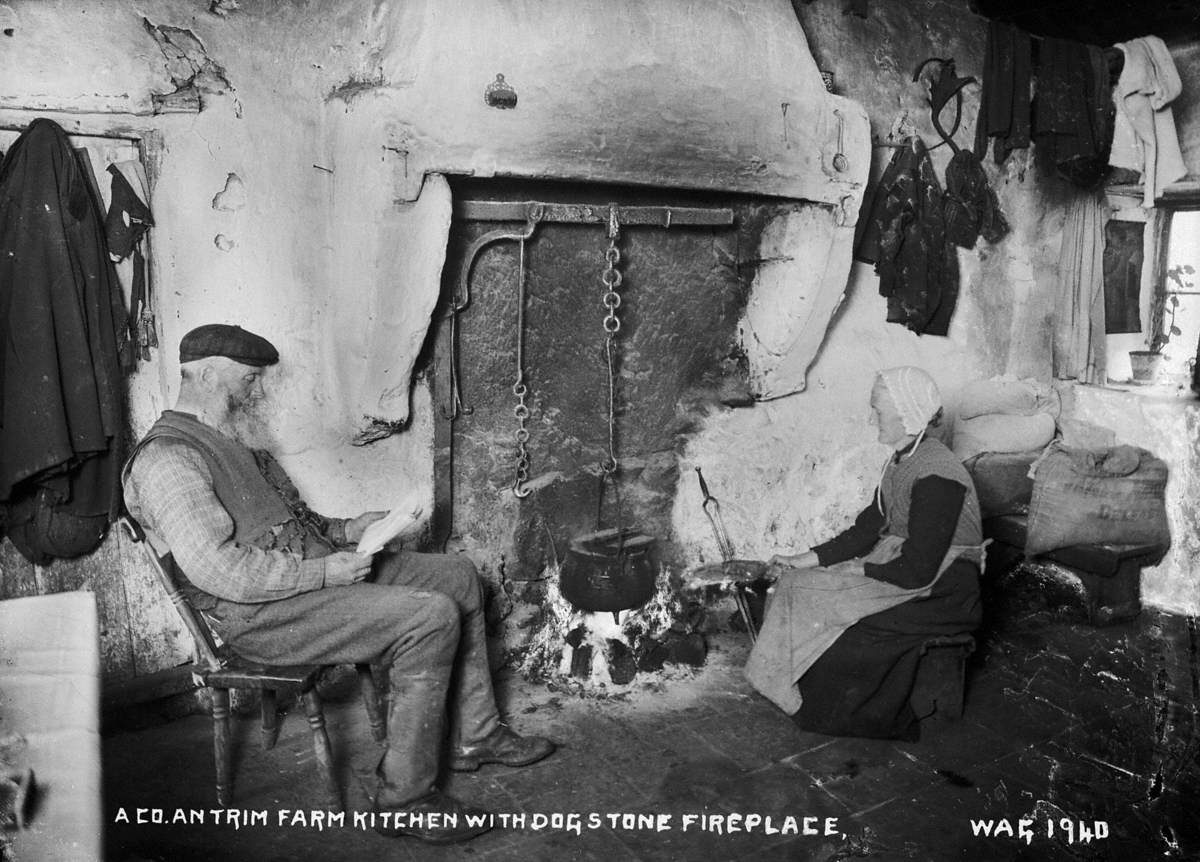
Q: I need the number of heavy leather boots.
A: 2